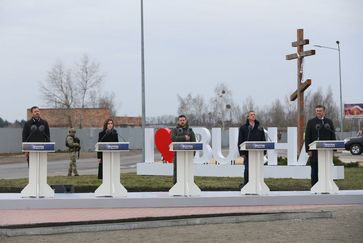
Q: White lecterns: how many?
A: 5